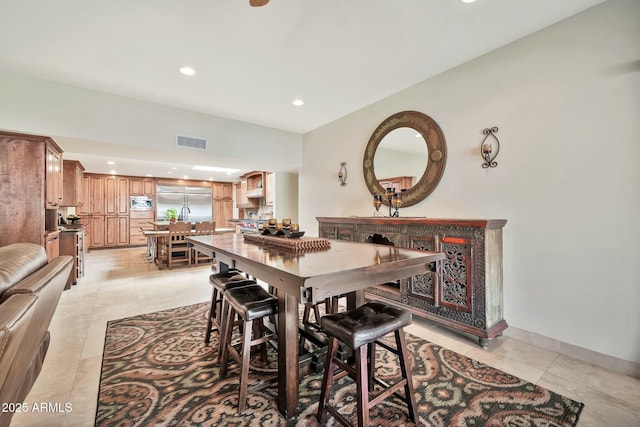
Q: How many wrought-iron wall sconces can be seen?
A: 2